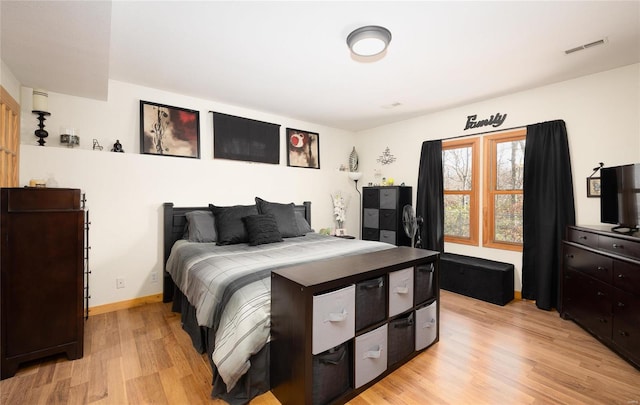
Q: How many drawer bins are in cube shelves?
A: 14